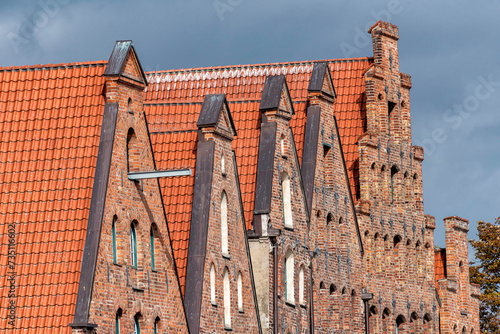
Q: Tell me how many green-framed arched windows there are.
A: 6